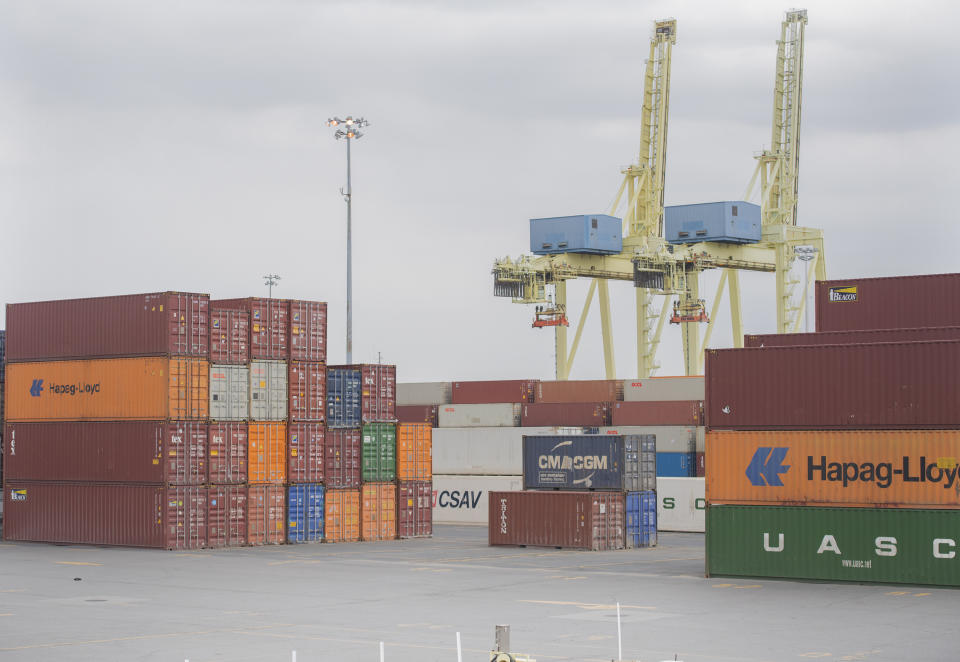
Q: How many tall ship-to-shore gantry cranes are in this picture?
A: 2